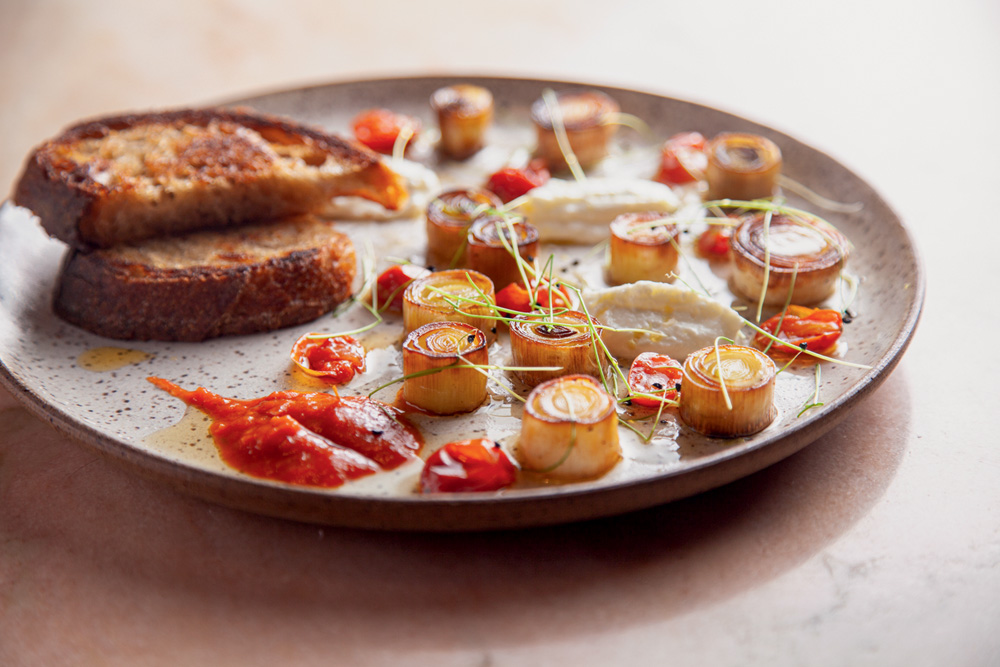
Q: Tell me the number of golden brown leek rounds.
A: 12